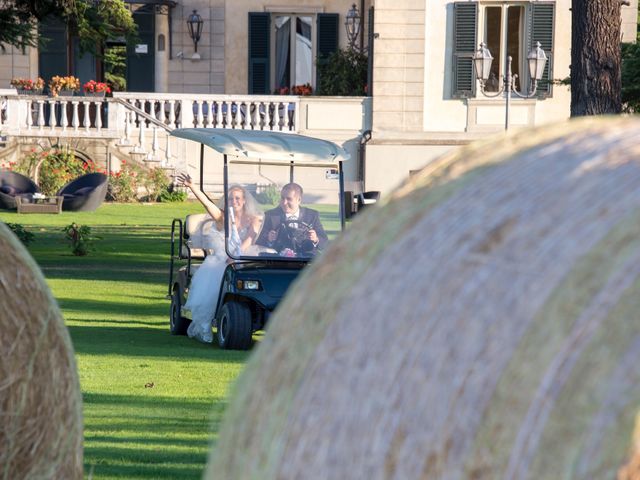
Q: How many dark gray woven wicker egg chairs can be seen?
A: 2